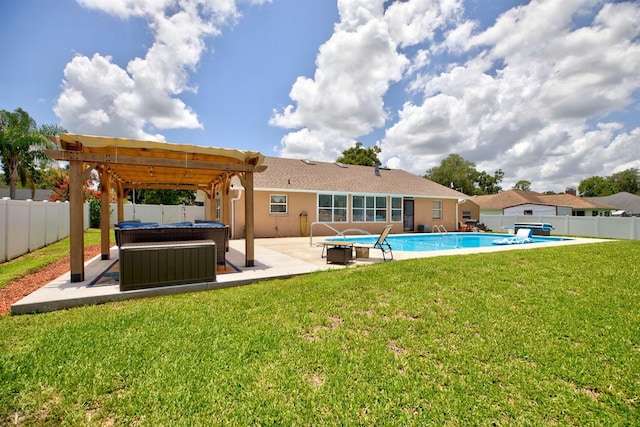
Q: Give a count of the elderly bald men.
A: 0